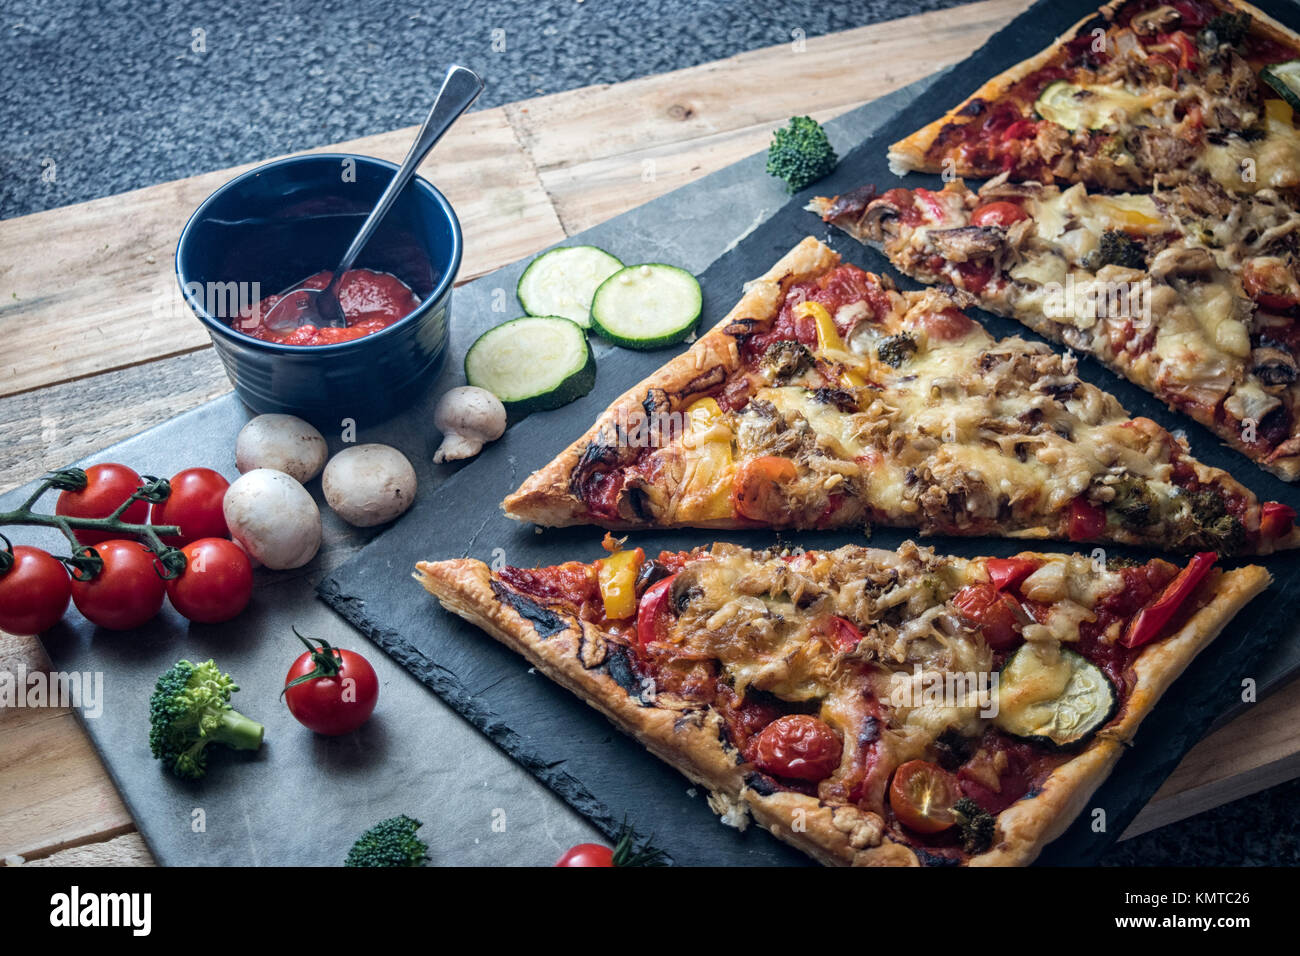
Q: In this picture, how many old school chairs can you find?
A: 0